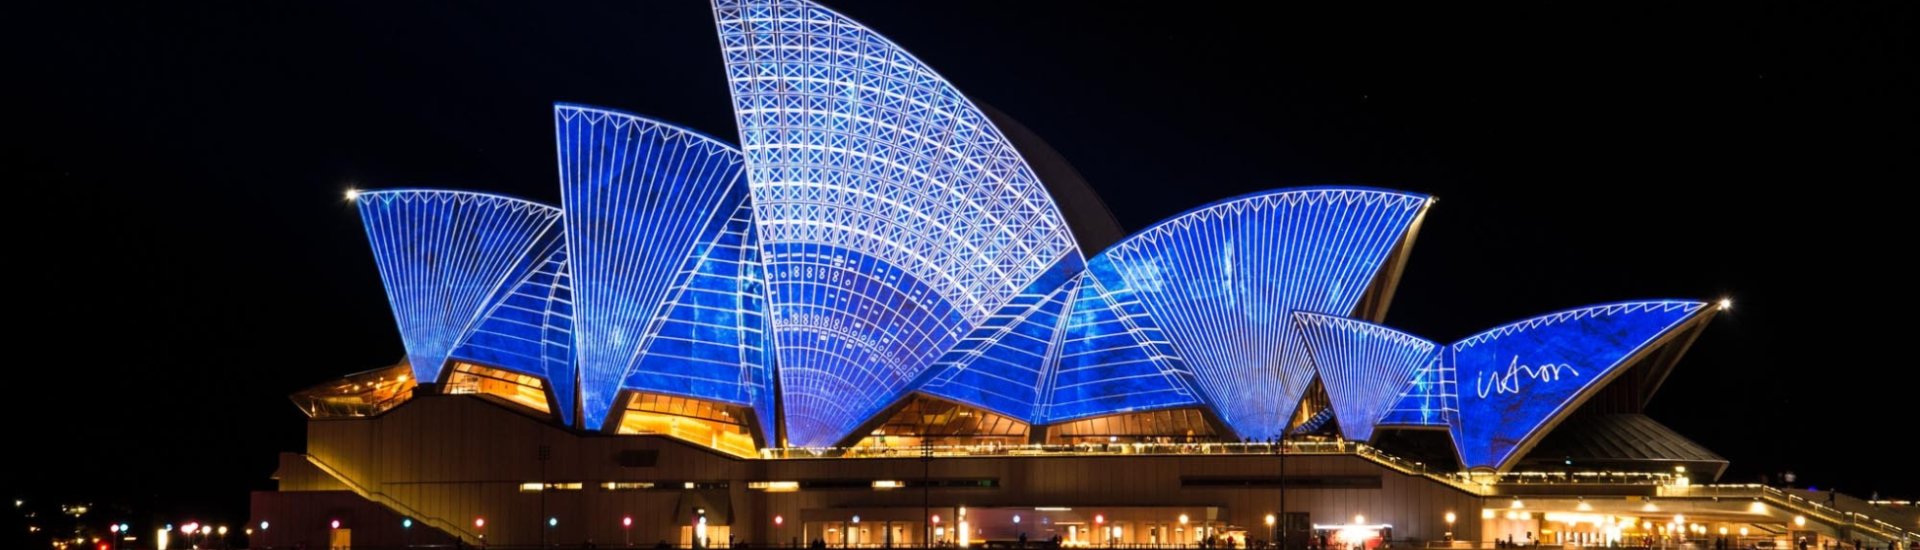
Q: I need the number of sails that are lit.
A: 6